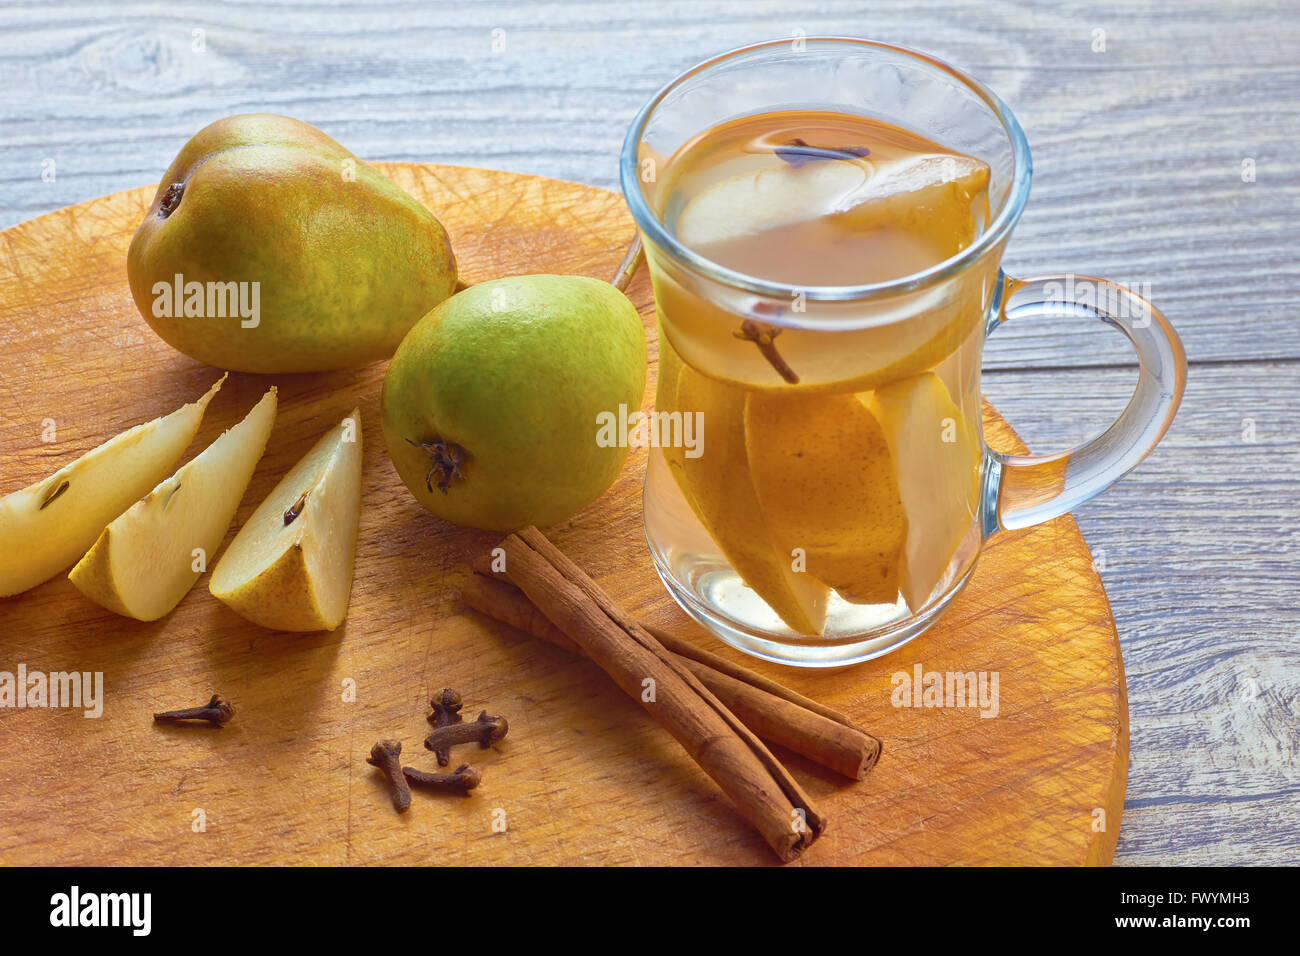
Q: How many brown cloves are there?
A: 7